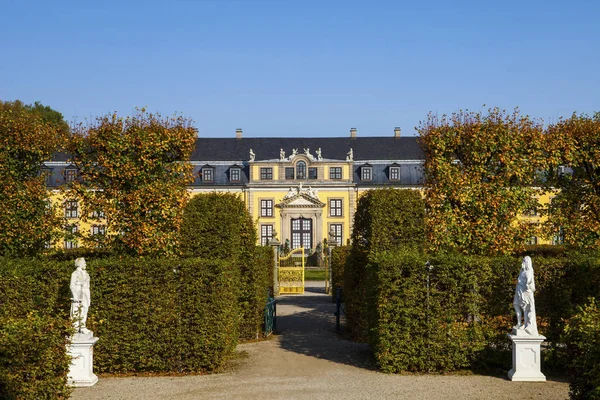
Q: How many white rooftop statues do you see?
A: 6